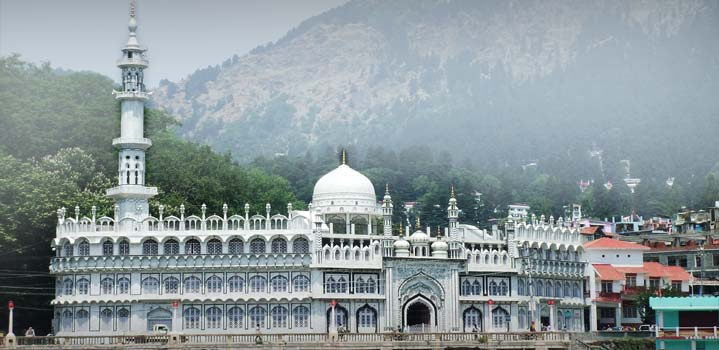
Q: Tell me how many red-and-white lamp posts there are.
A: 5